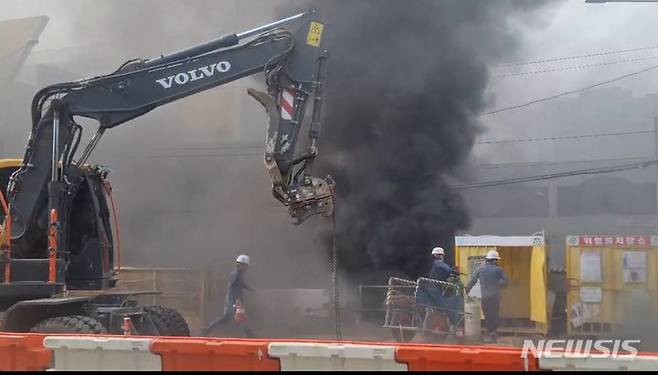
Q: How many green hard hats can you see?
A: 0